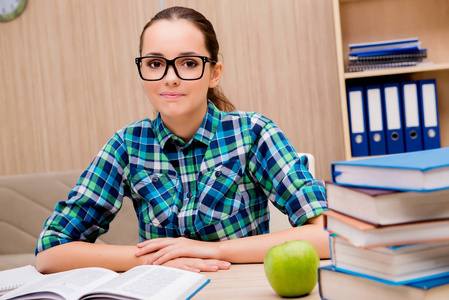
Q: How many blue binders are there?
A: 5